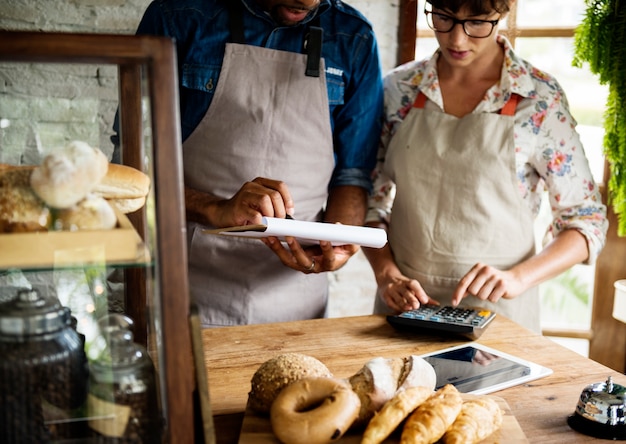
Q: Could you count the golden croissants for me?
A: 3